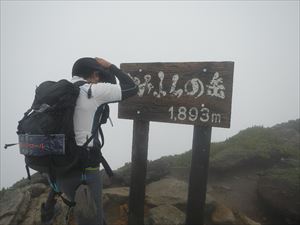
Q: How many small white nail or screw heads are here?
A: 4